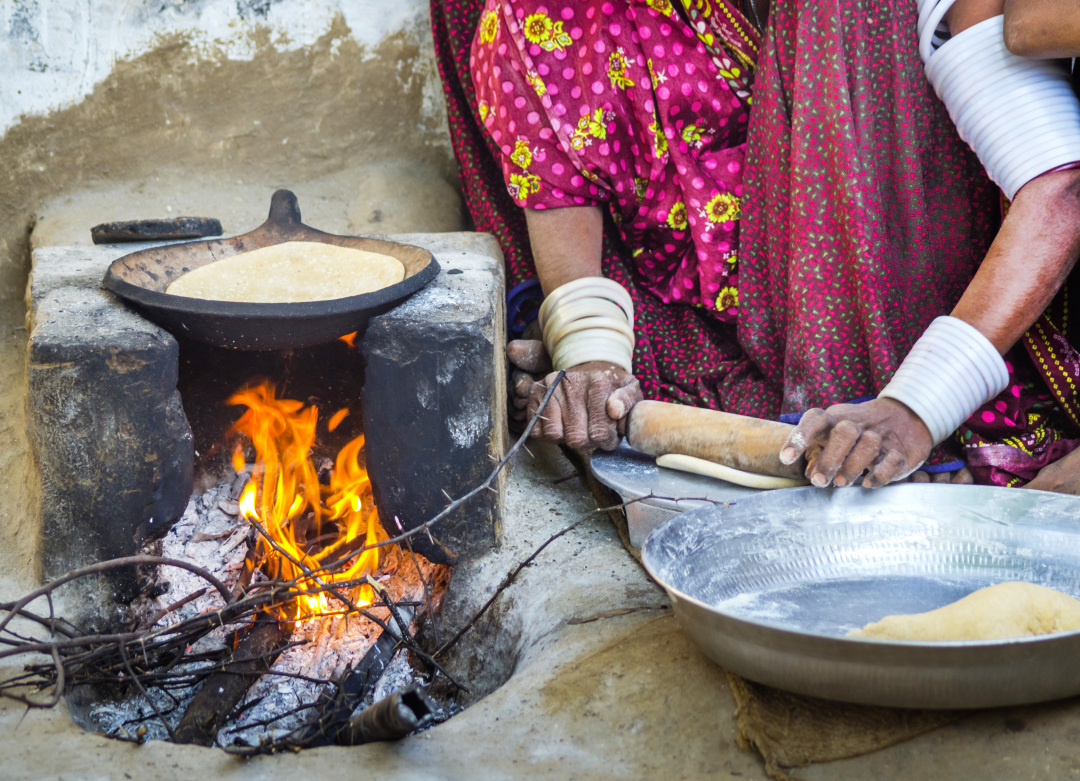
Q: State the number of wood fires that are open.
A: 1